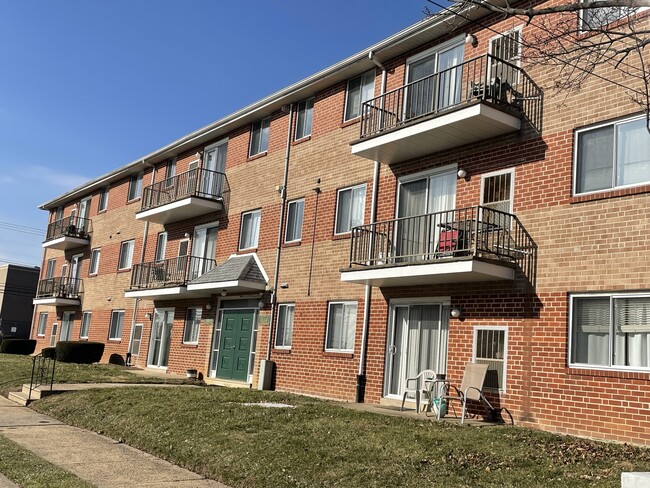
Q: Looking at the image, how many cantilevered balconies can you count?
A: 6